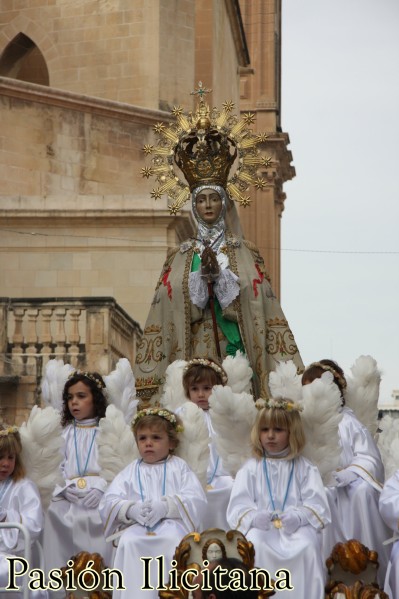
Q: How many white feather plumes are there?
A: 12